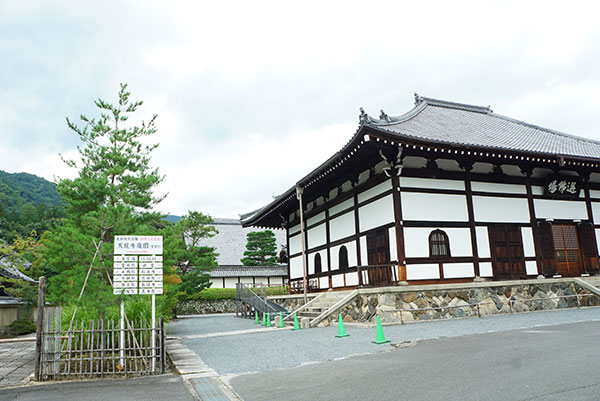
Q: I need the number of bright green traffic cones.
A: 7